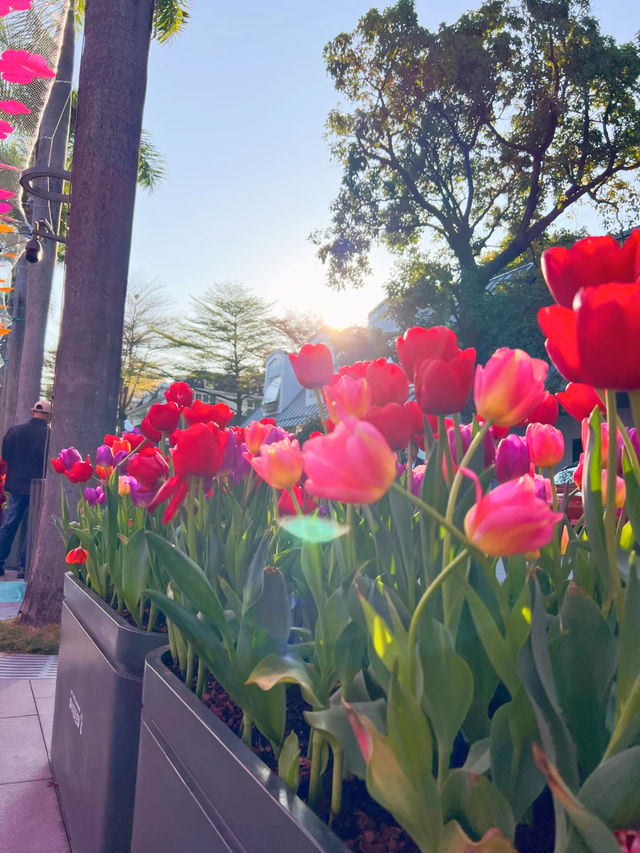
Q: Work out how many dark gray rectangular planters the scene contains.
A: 2